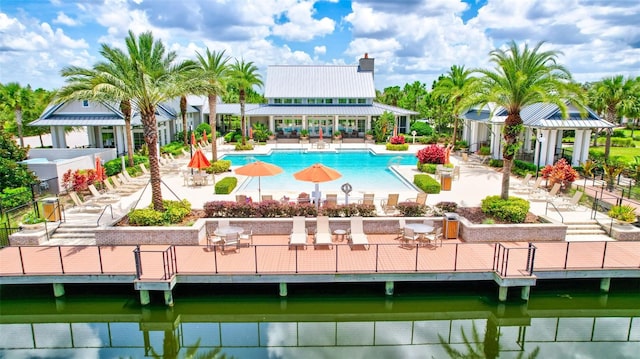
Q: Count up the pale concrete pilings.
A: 8